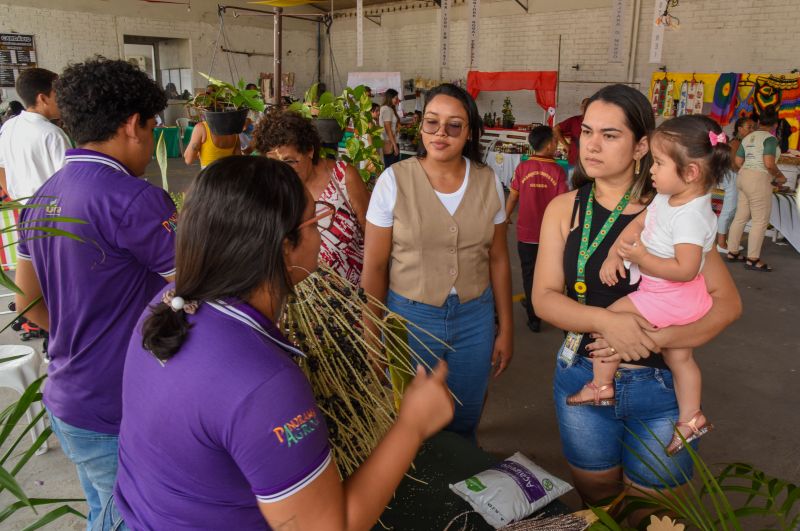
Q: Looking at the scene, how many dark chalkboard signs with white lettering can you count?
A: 1